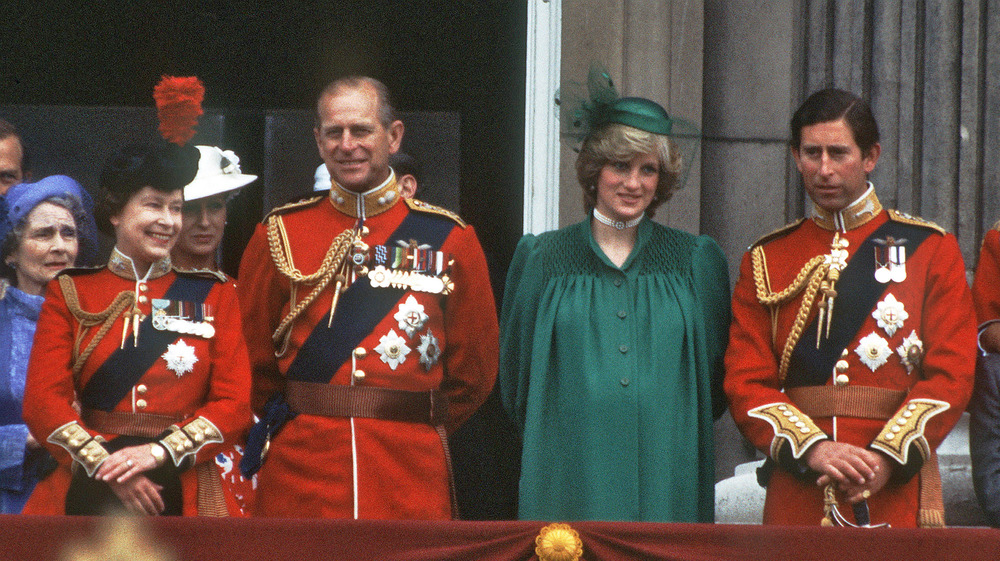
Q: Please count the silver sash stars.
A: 7